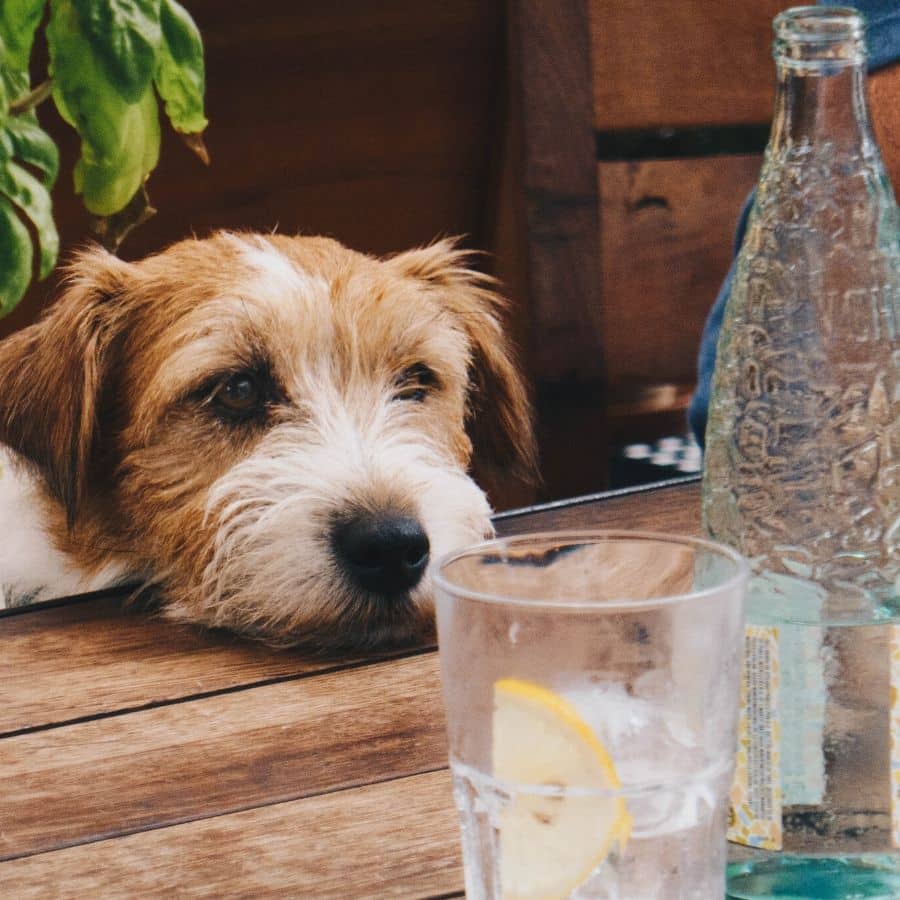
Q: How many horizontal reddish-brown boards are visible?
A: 2